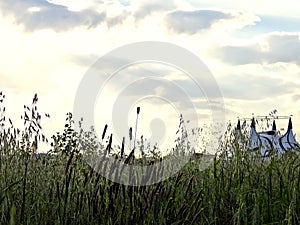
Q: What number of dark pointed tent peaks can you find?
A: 4